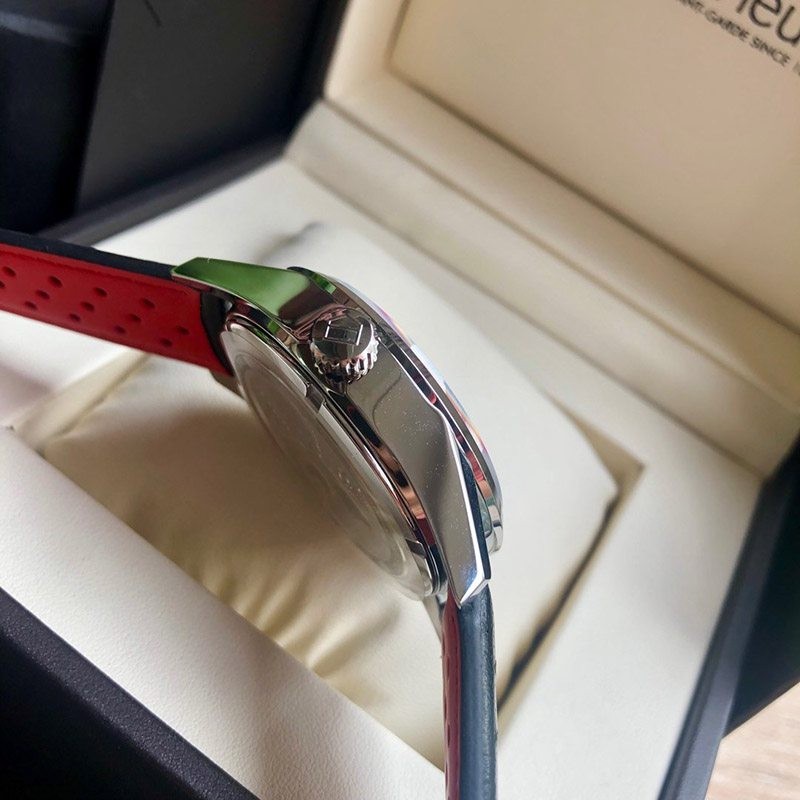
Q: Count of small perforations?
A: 13